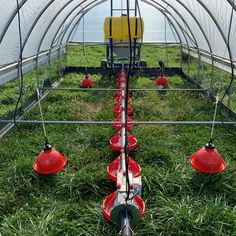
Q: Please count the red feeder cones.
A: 4